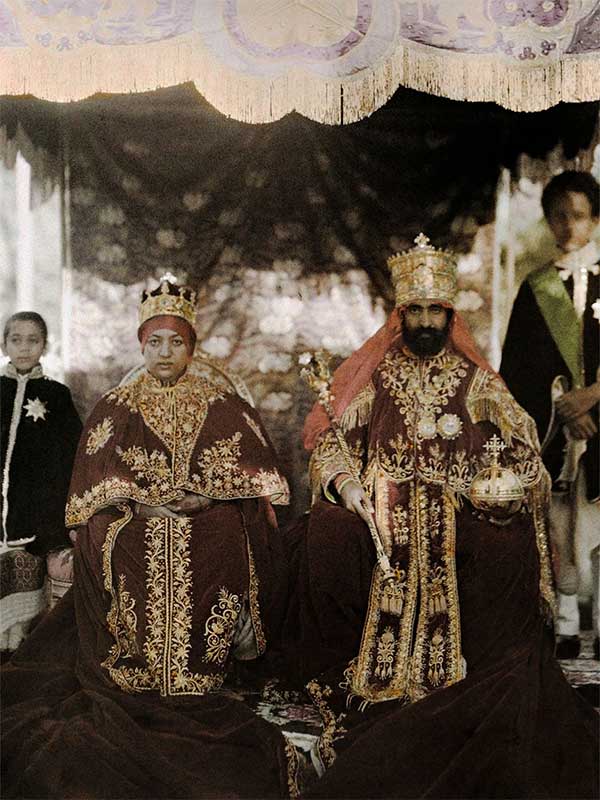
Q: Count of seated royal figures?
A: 2